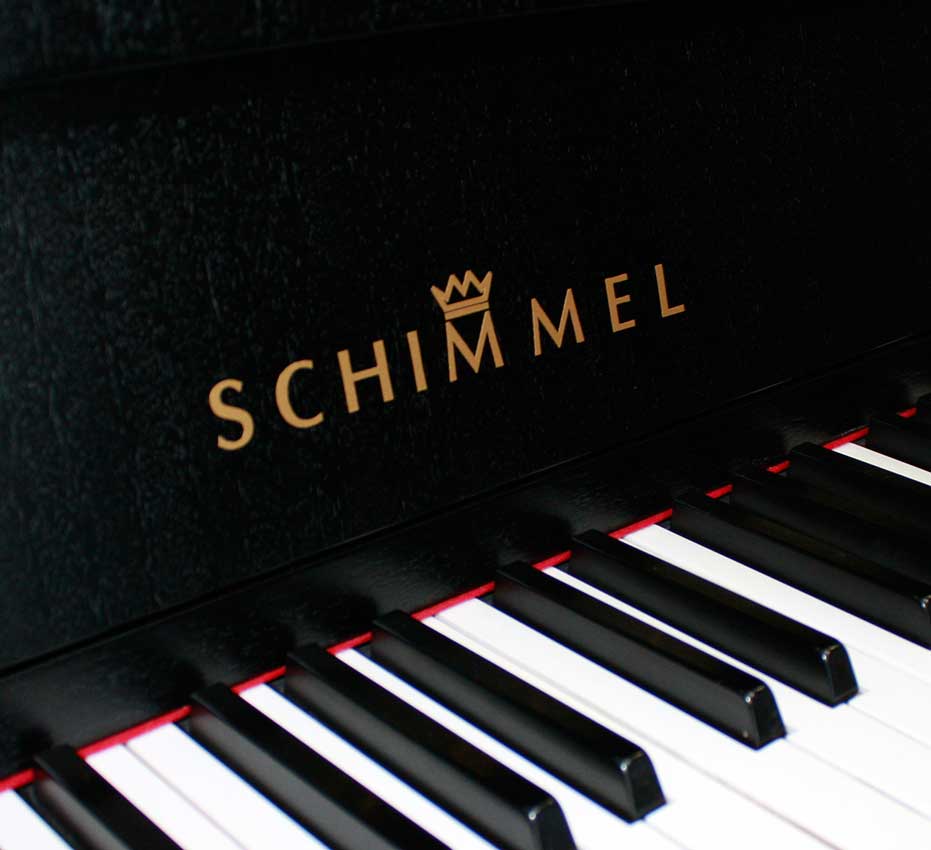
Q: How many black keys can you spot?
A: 11